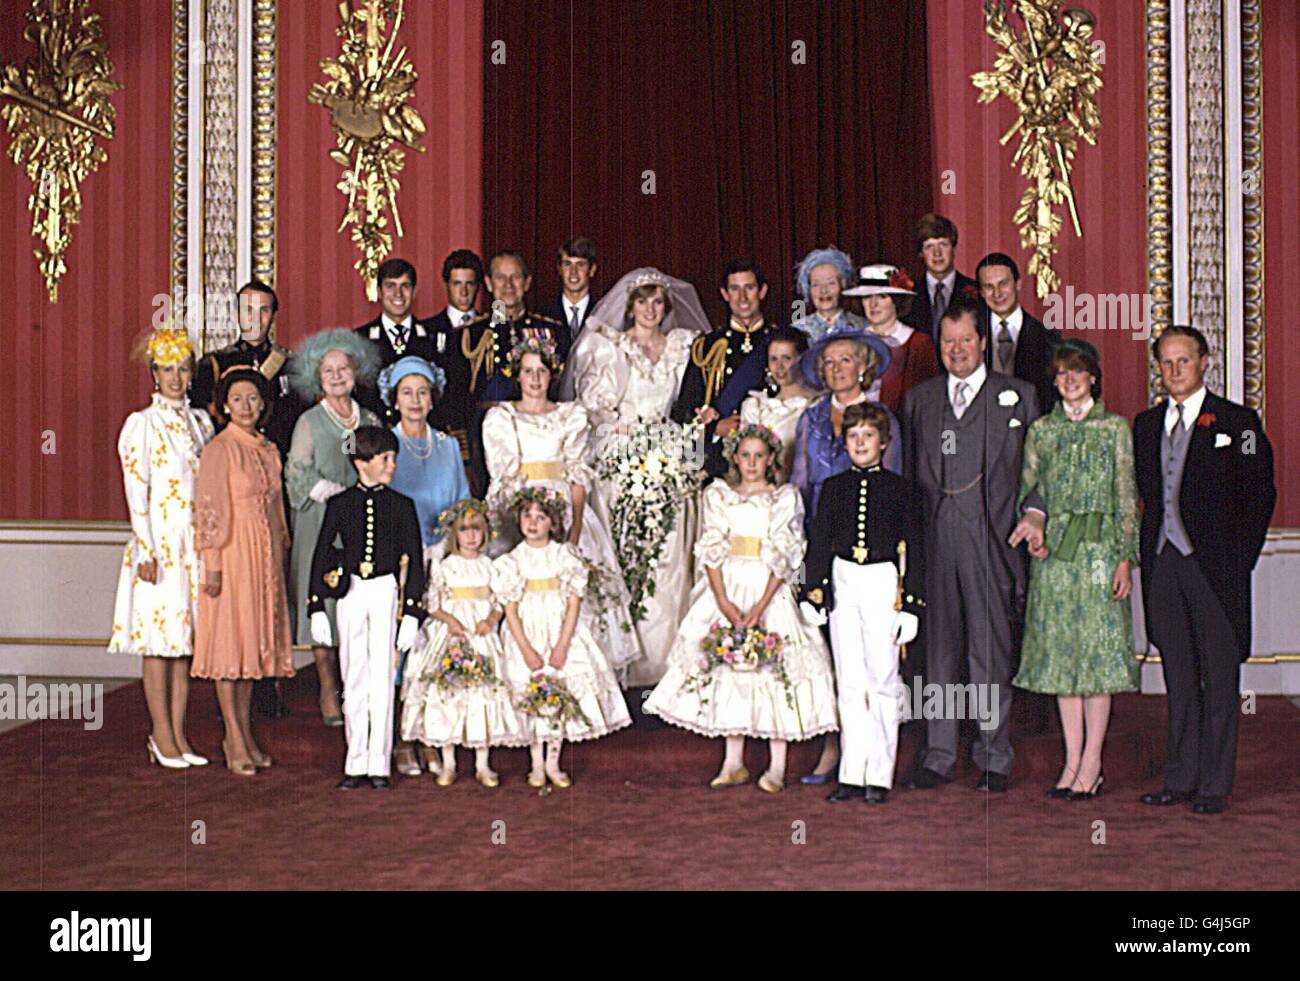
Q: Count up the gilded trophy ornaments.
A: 3